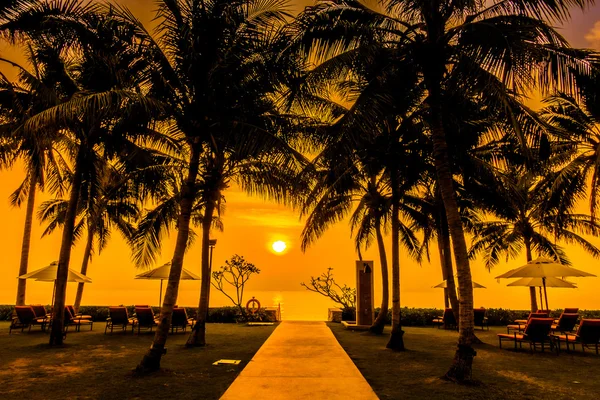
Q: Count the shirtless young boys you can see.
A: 0